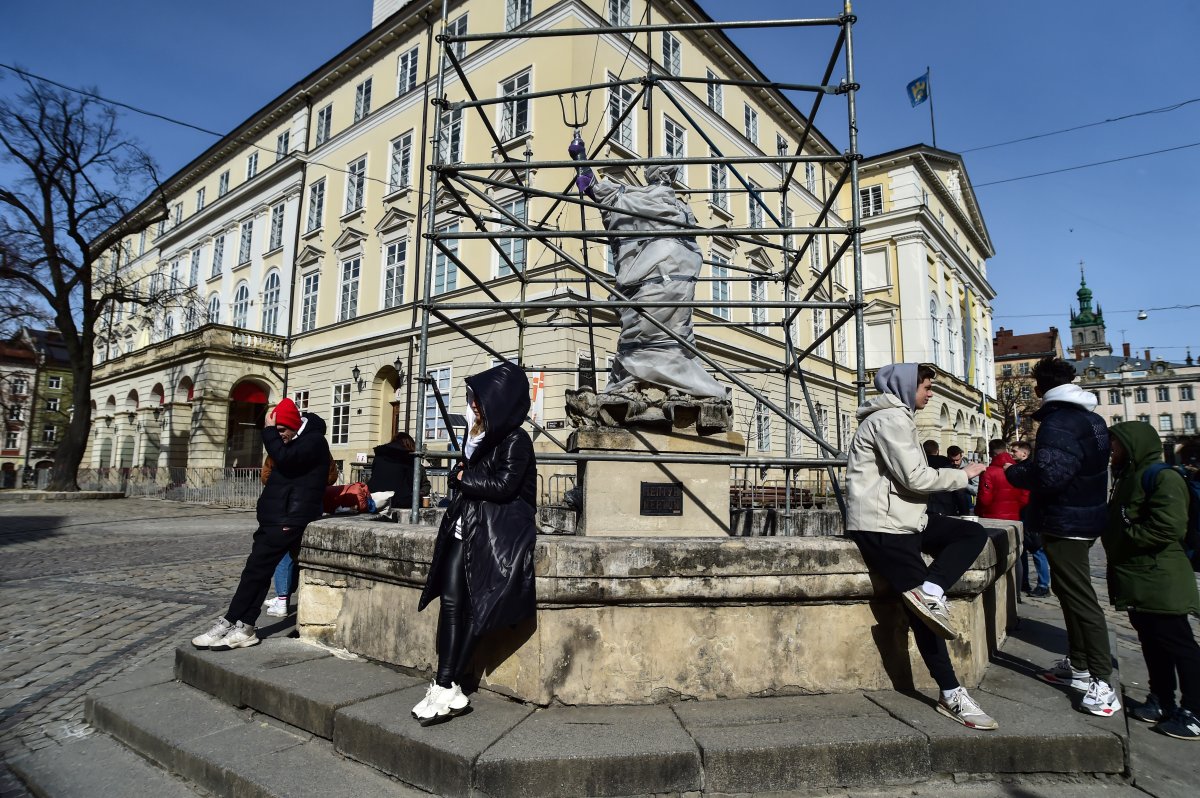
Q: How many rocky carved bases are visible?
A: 1